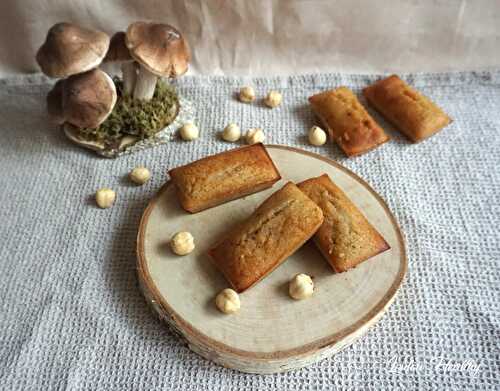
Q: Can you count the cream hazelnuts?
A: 11